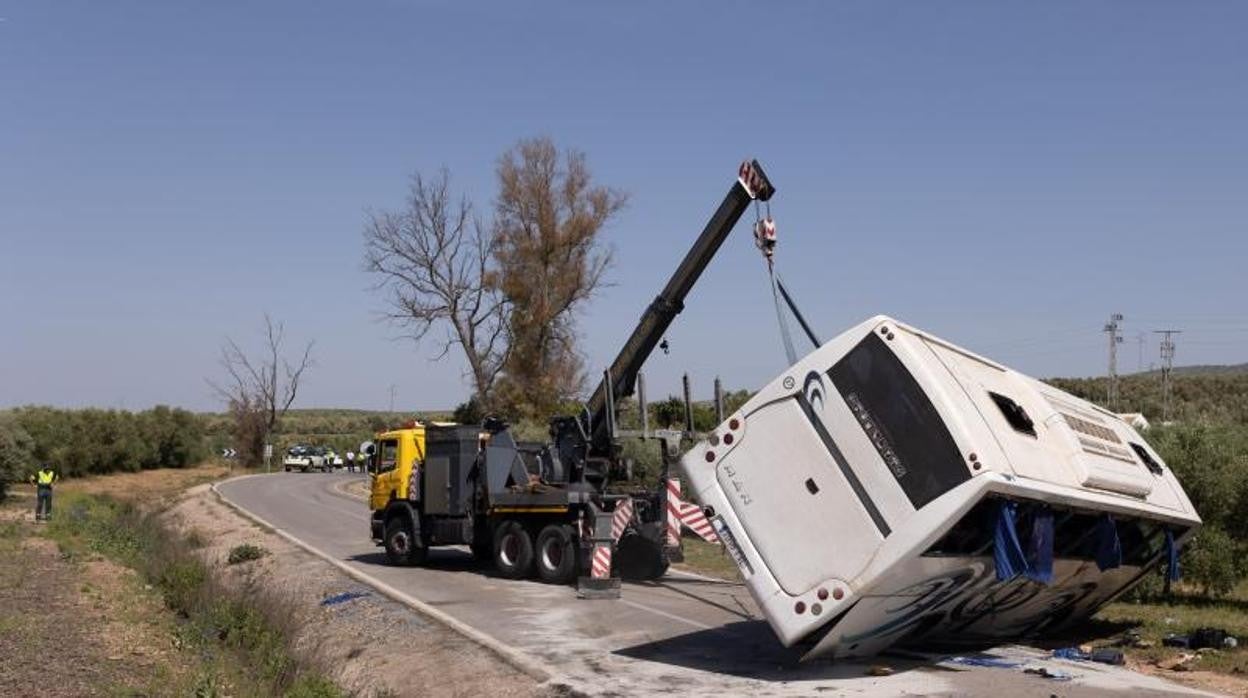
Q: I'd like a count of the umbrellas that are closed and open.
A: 0